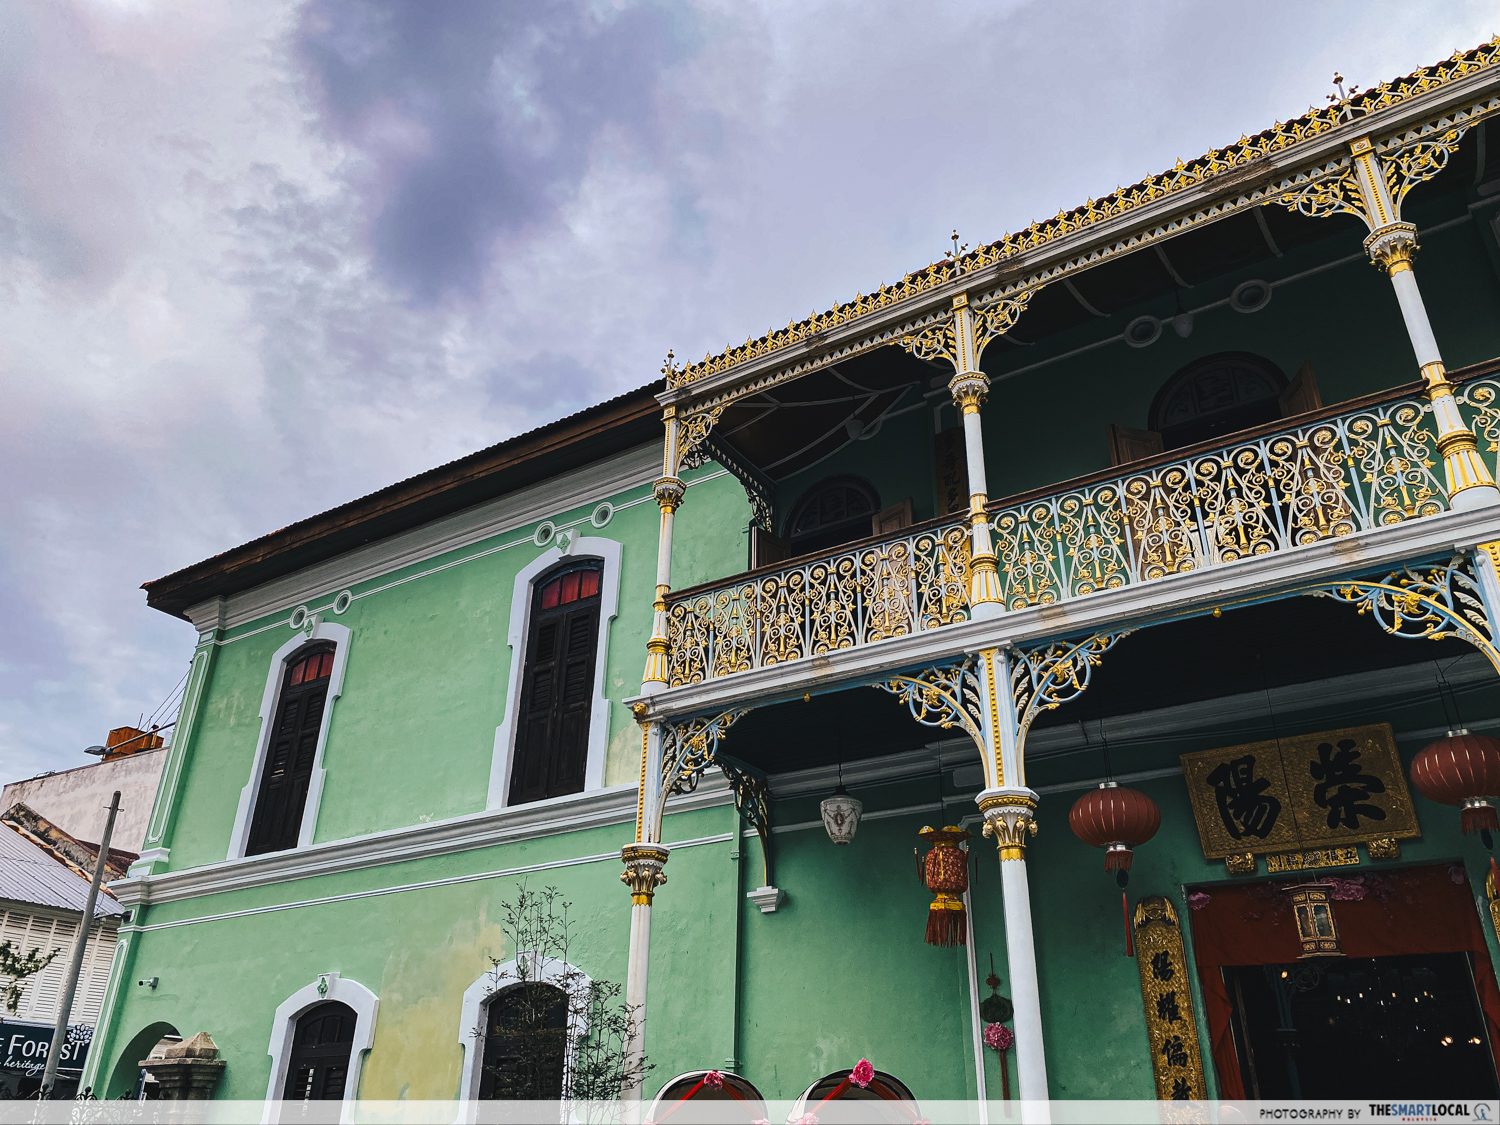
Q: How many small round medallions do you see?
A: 6